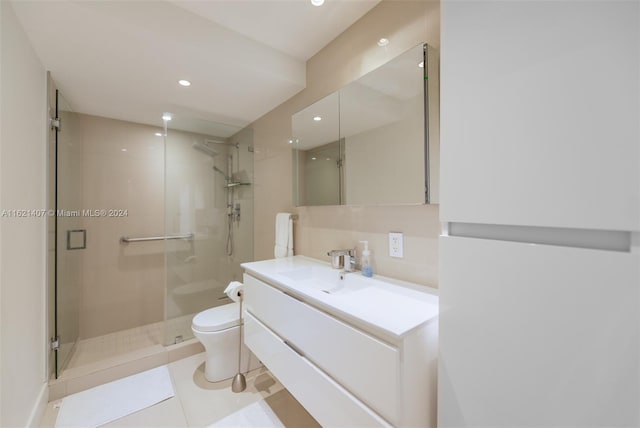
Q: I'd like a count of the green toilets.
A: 0